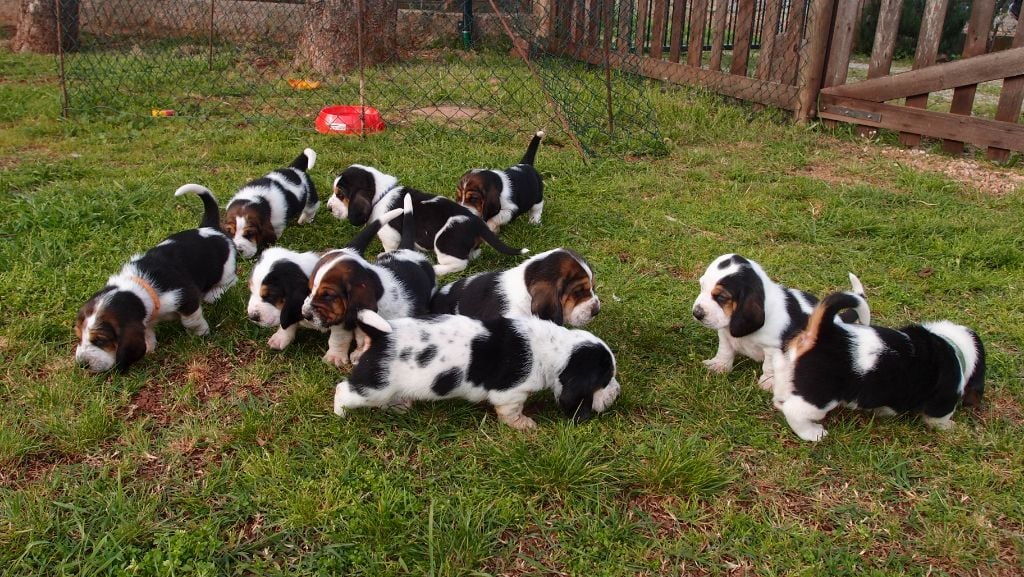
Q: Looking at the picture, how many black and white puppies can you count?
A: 10